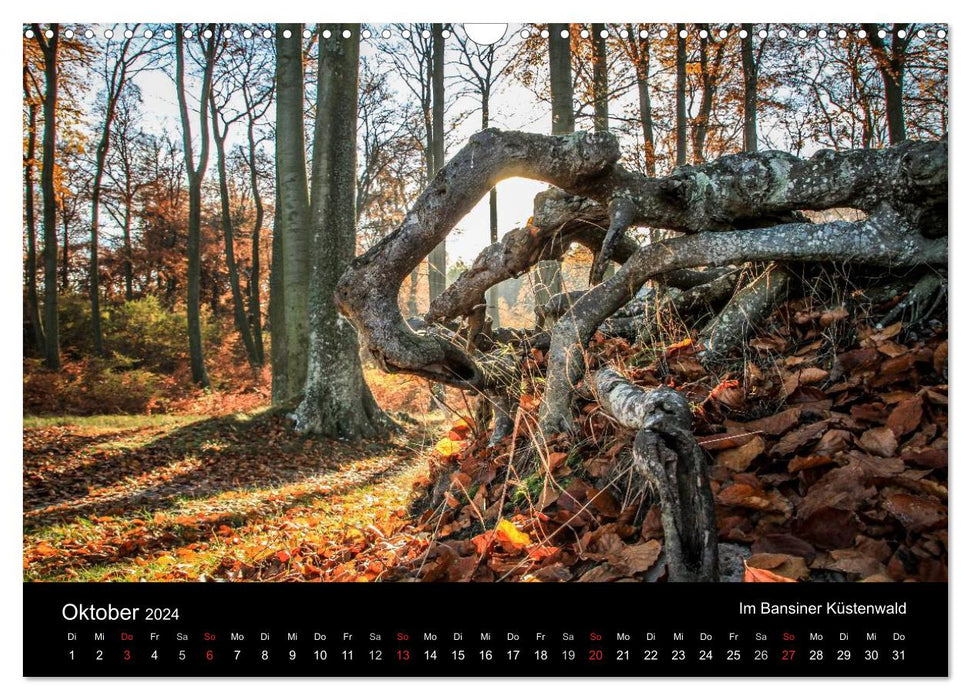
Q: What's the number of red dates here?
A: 5